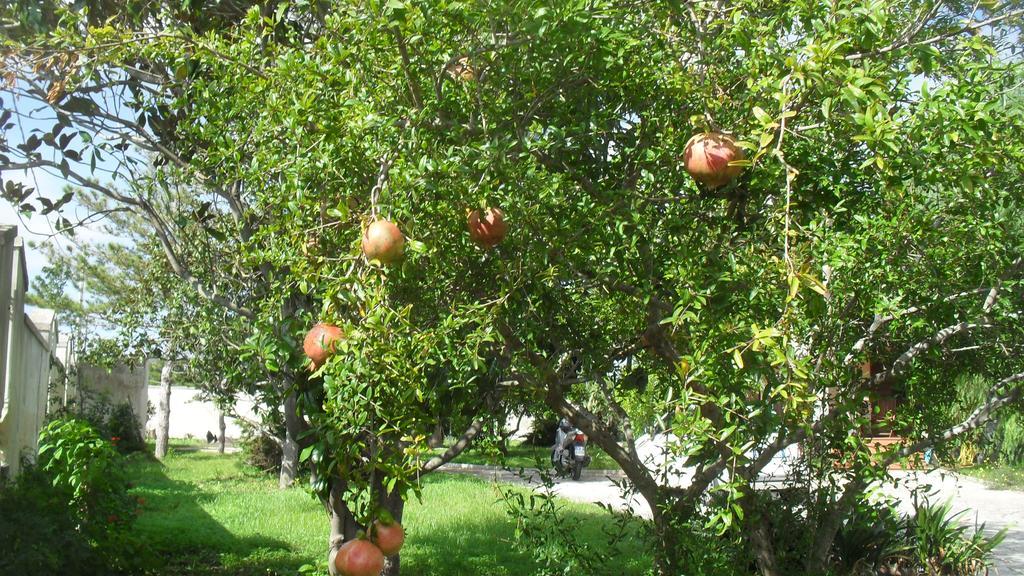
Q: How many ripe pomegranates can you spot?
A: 6